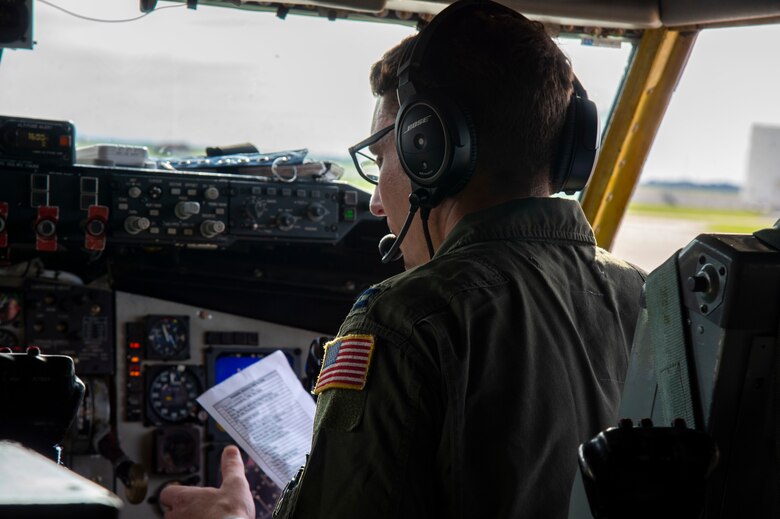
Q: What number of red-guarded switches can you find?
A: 3